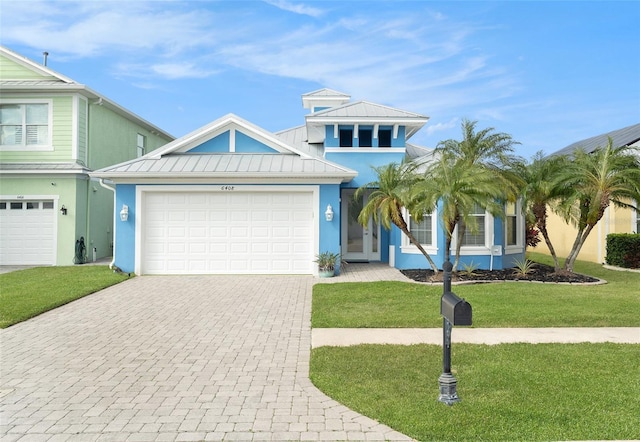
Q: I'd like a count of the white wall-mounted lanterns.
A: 2